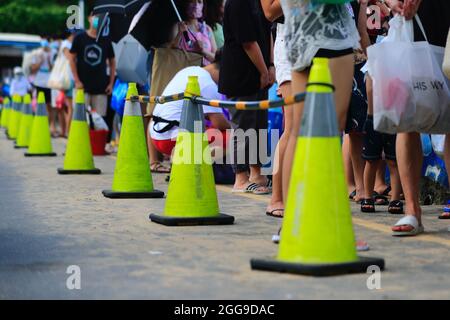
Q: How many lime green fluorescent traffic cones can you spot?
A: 8